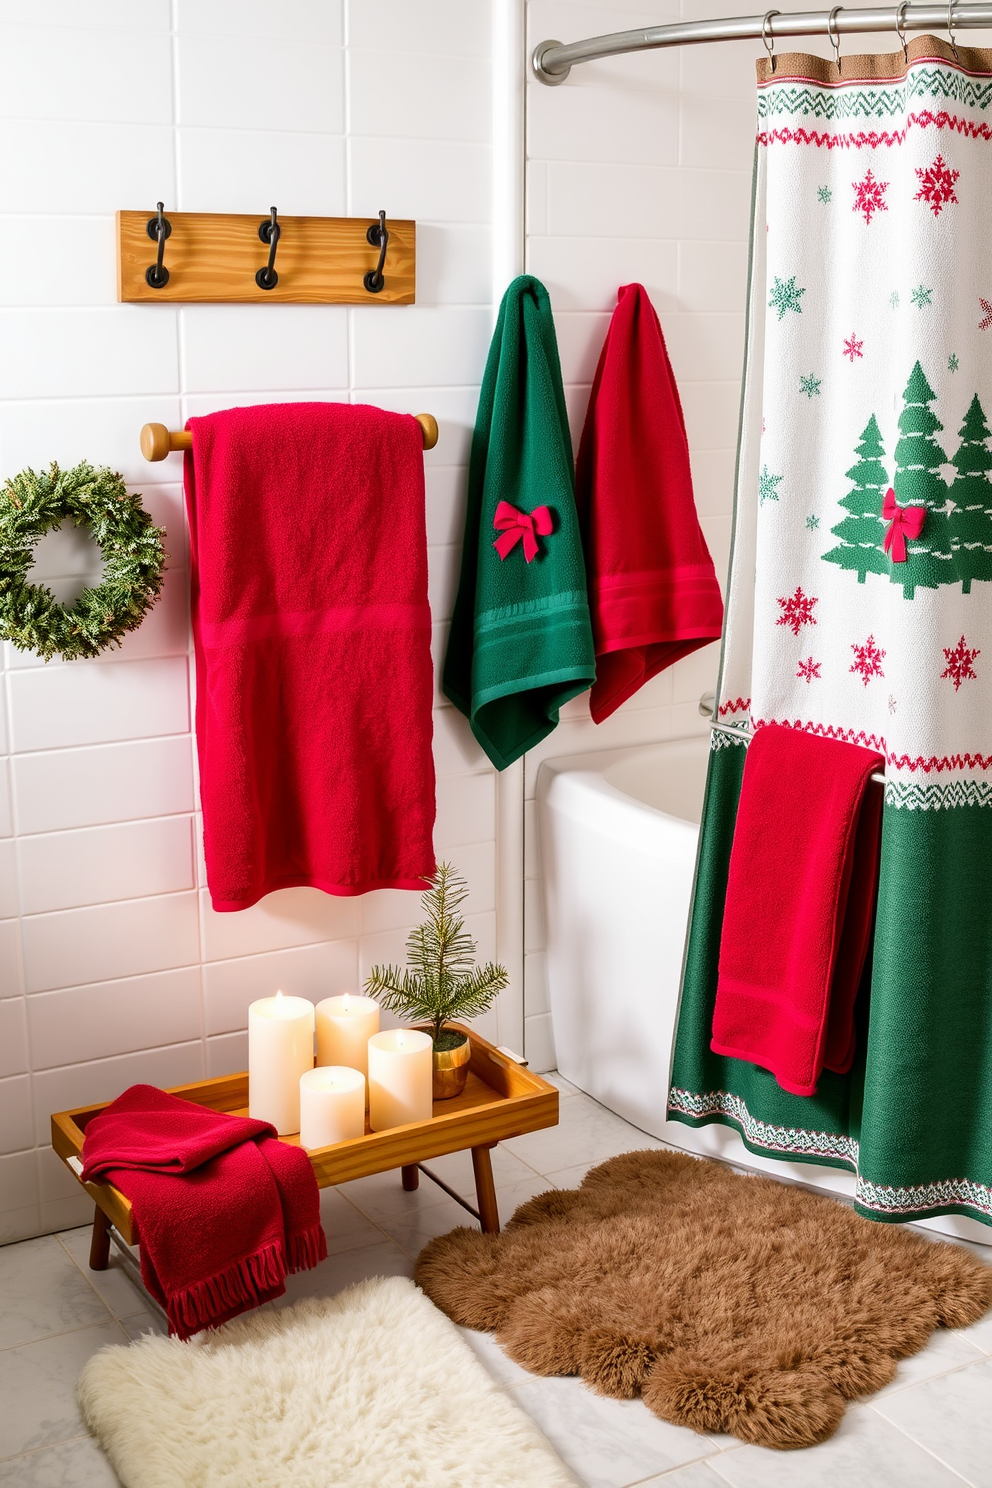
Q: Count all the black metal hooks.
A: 3